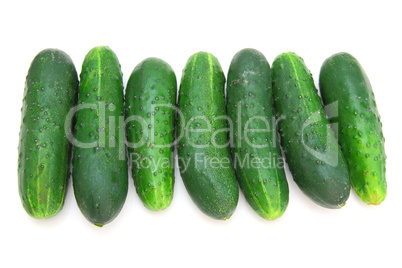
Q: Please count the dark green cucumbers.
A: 7